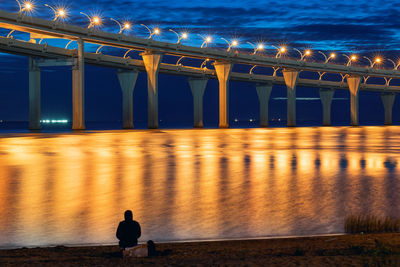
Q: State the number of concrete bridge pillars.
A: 11